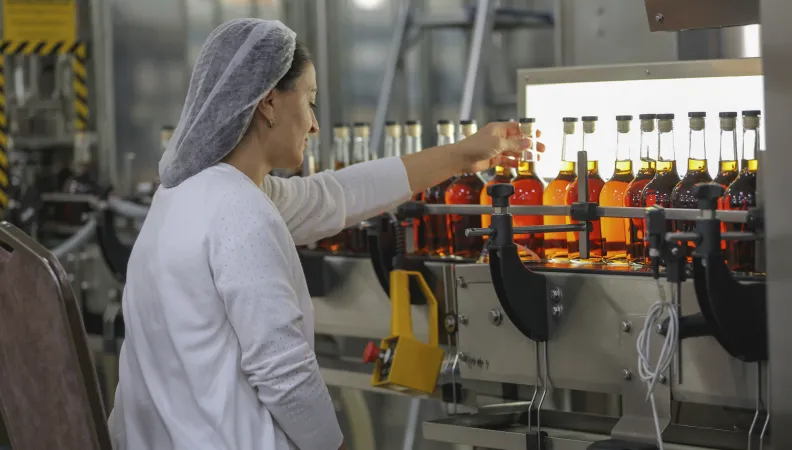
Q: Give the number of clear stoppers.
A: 0